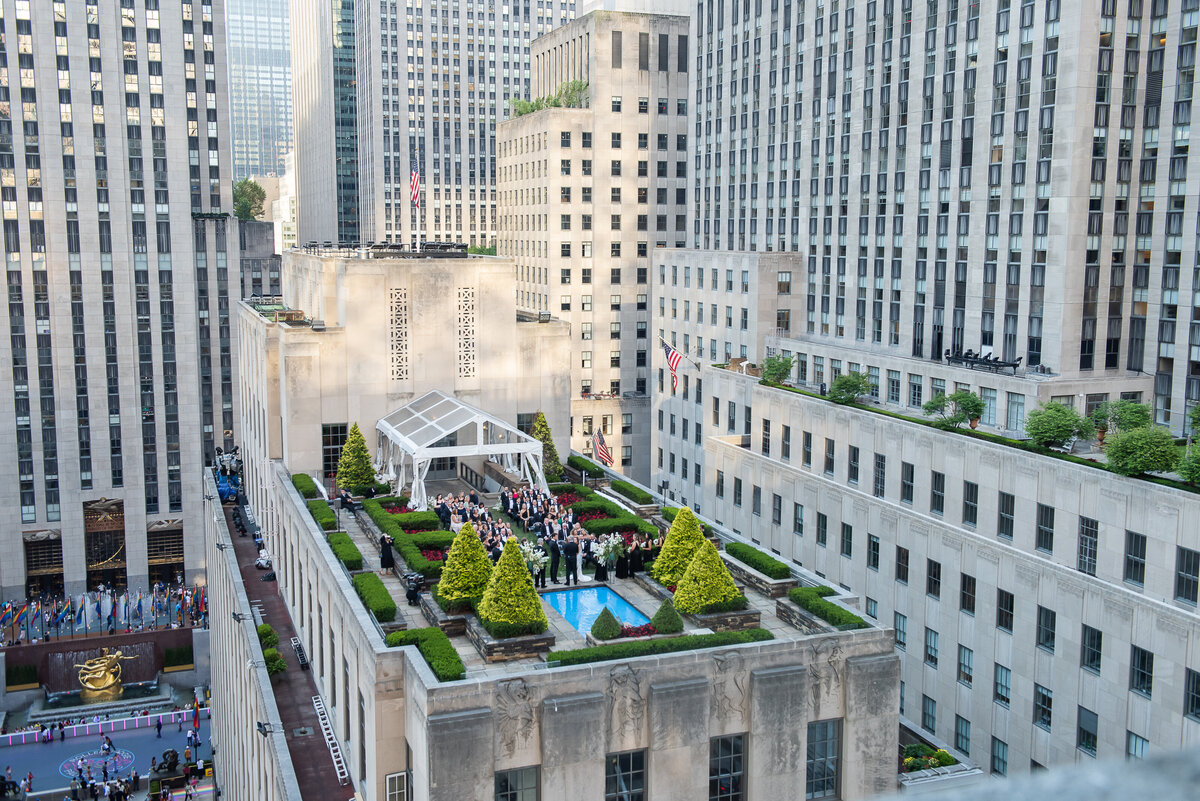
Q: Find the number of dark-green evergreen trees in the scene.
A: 2